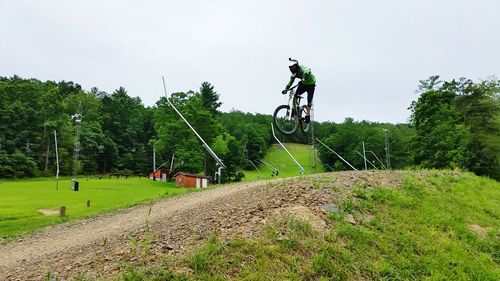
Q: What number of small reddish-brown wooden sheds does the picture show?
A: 2